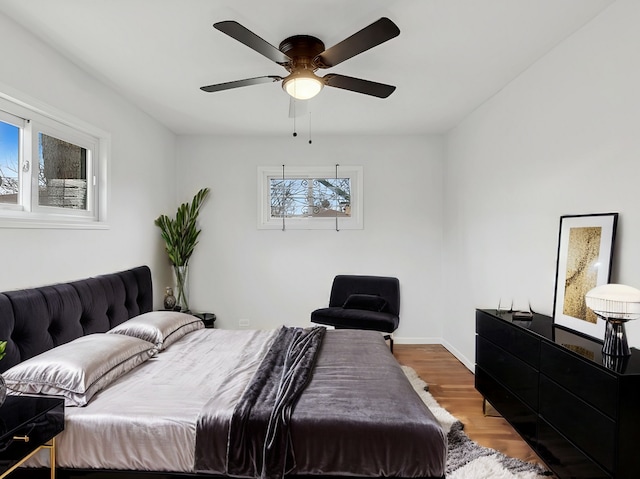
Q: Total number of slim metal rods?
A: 2